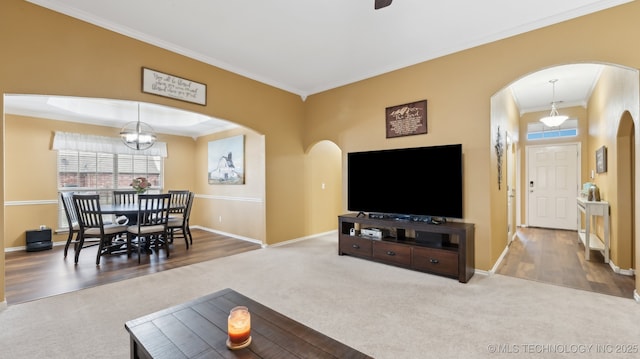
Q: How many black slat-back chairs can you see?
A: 6